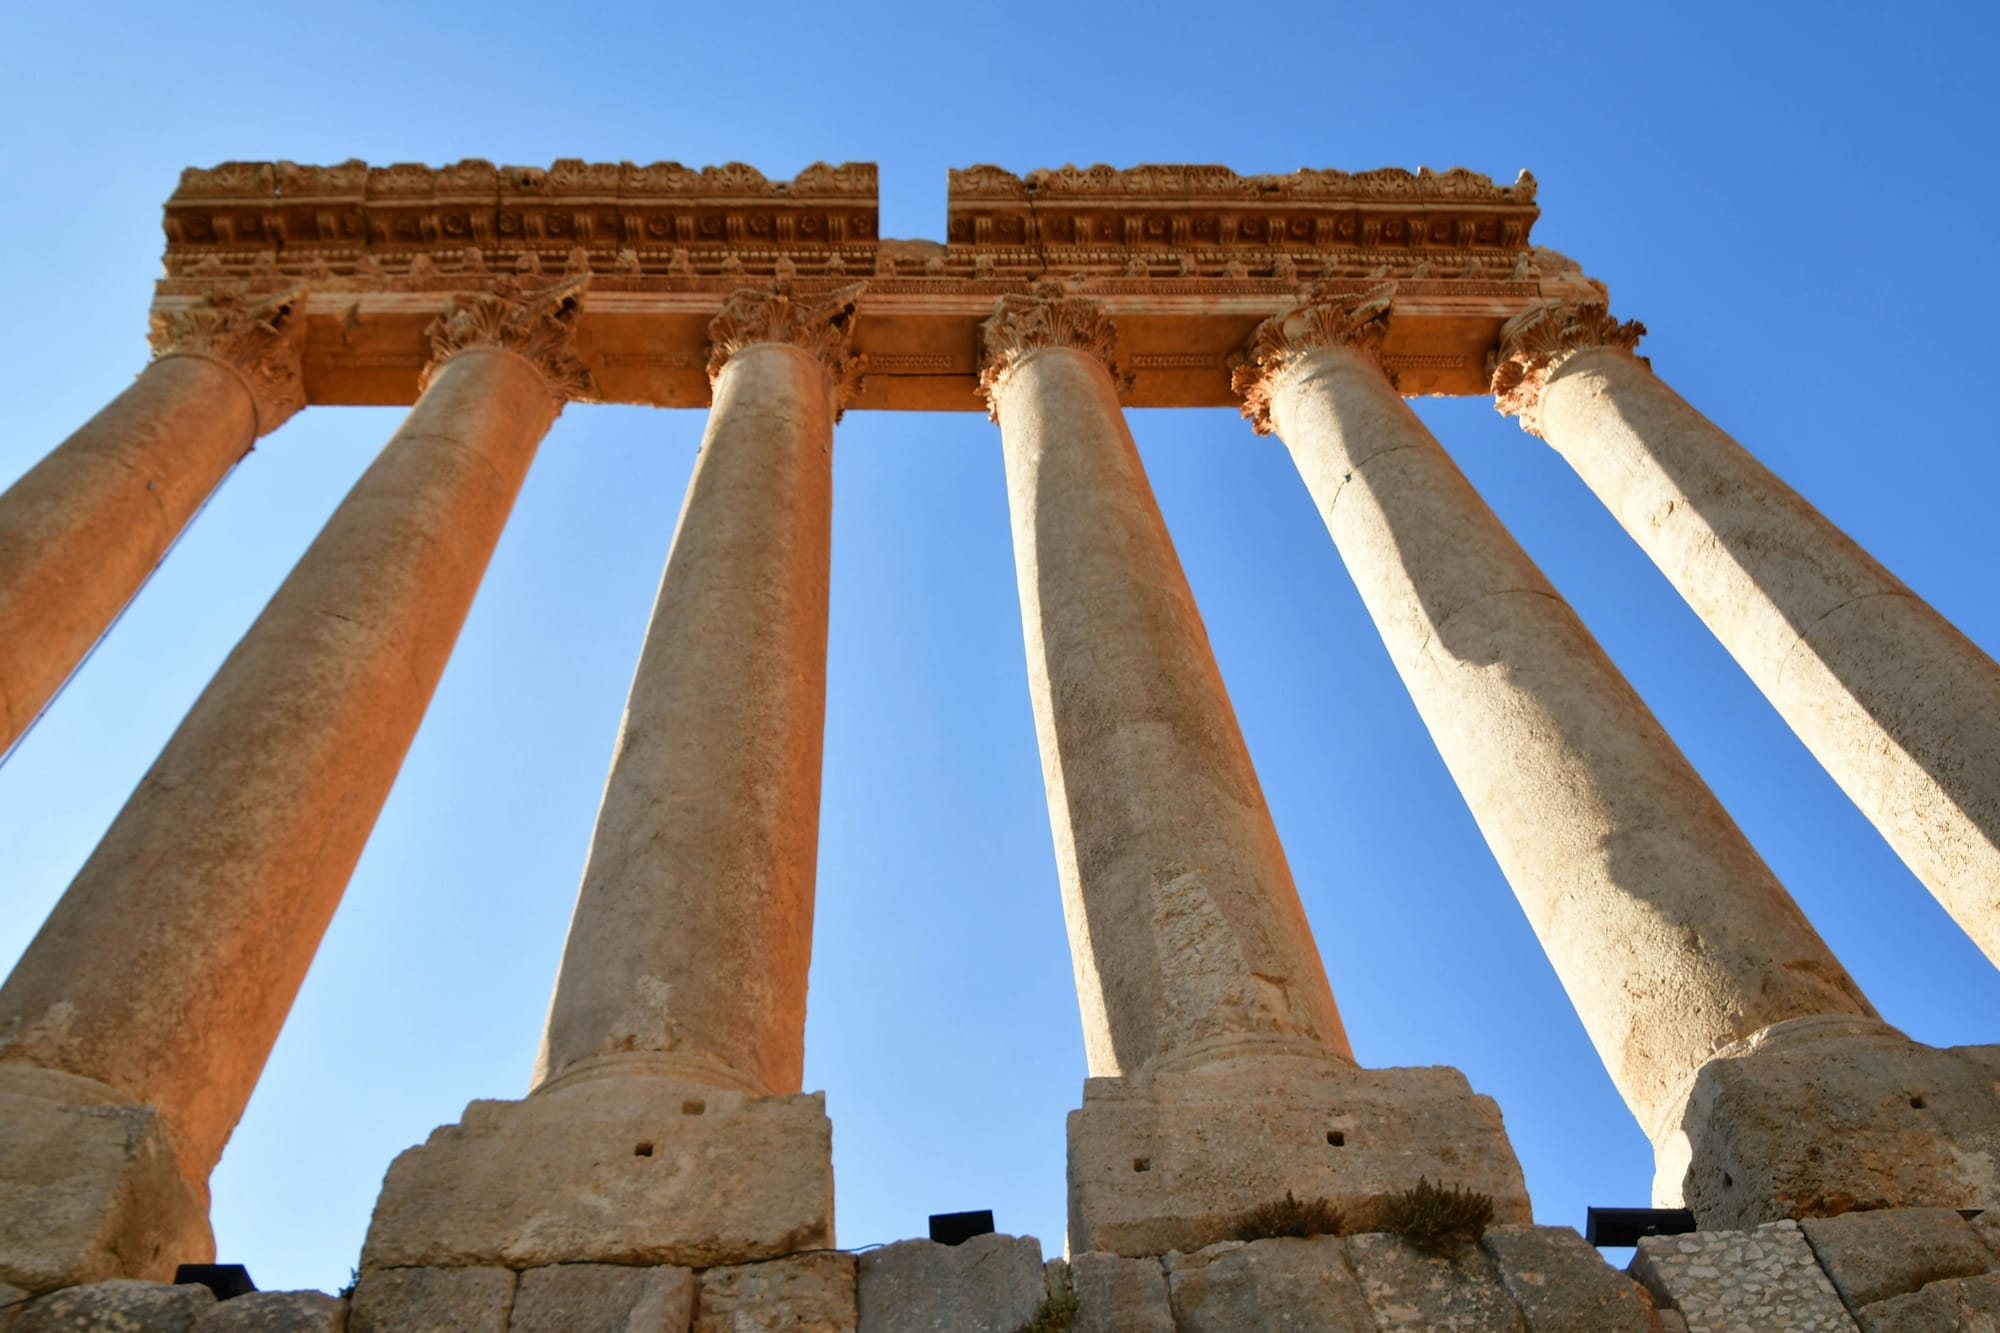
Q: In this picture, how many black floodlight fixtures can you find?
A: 3